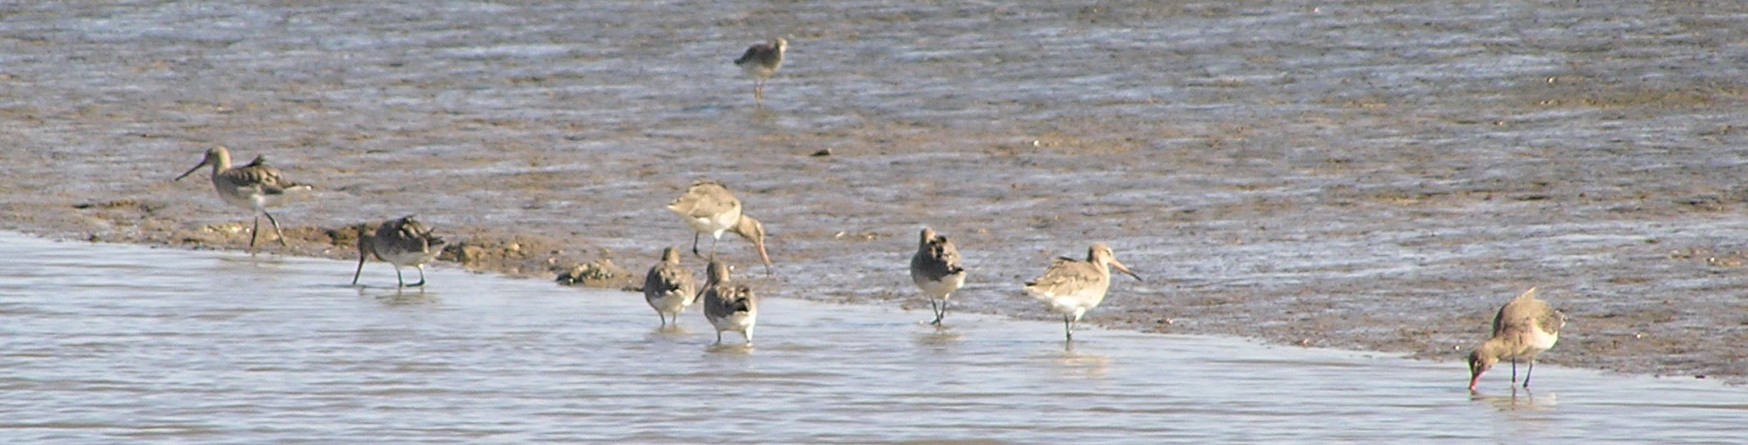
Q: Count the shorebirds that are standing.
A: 9